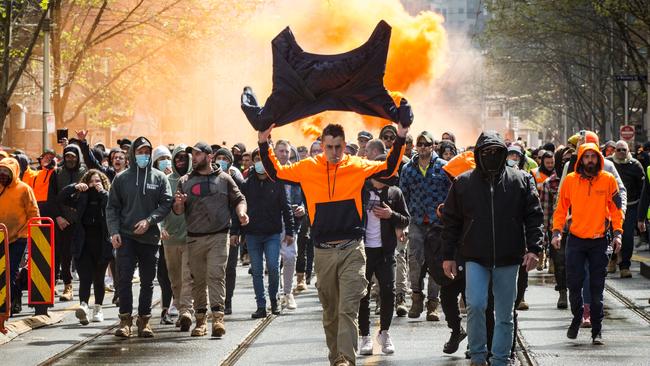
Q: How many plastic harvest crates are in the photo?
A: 0